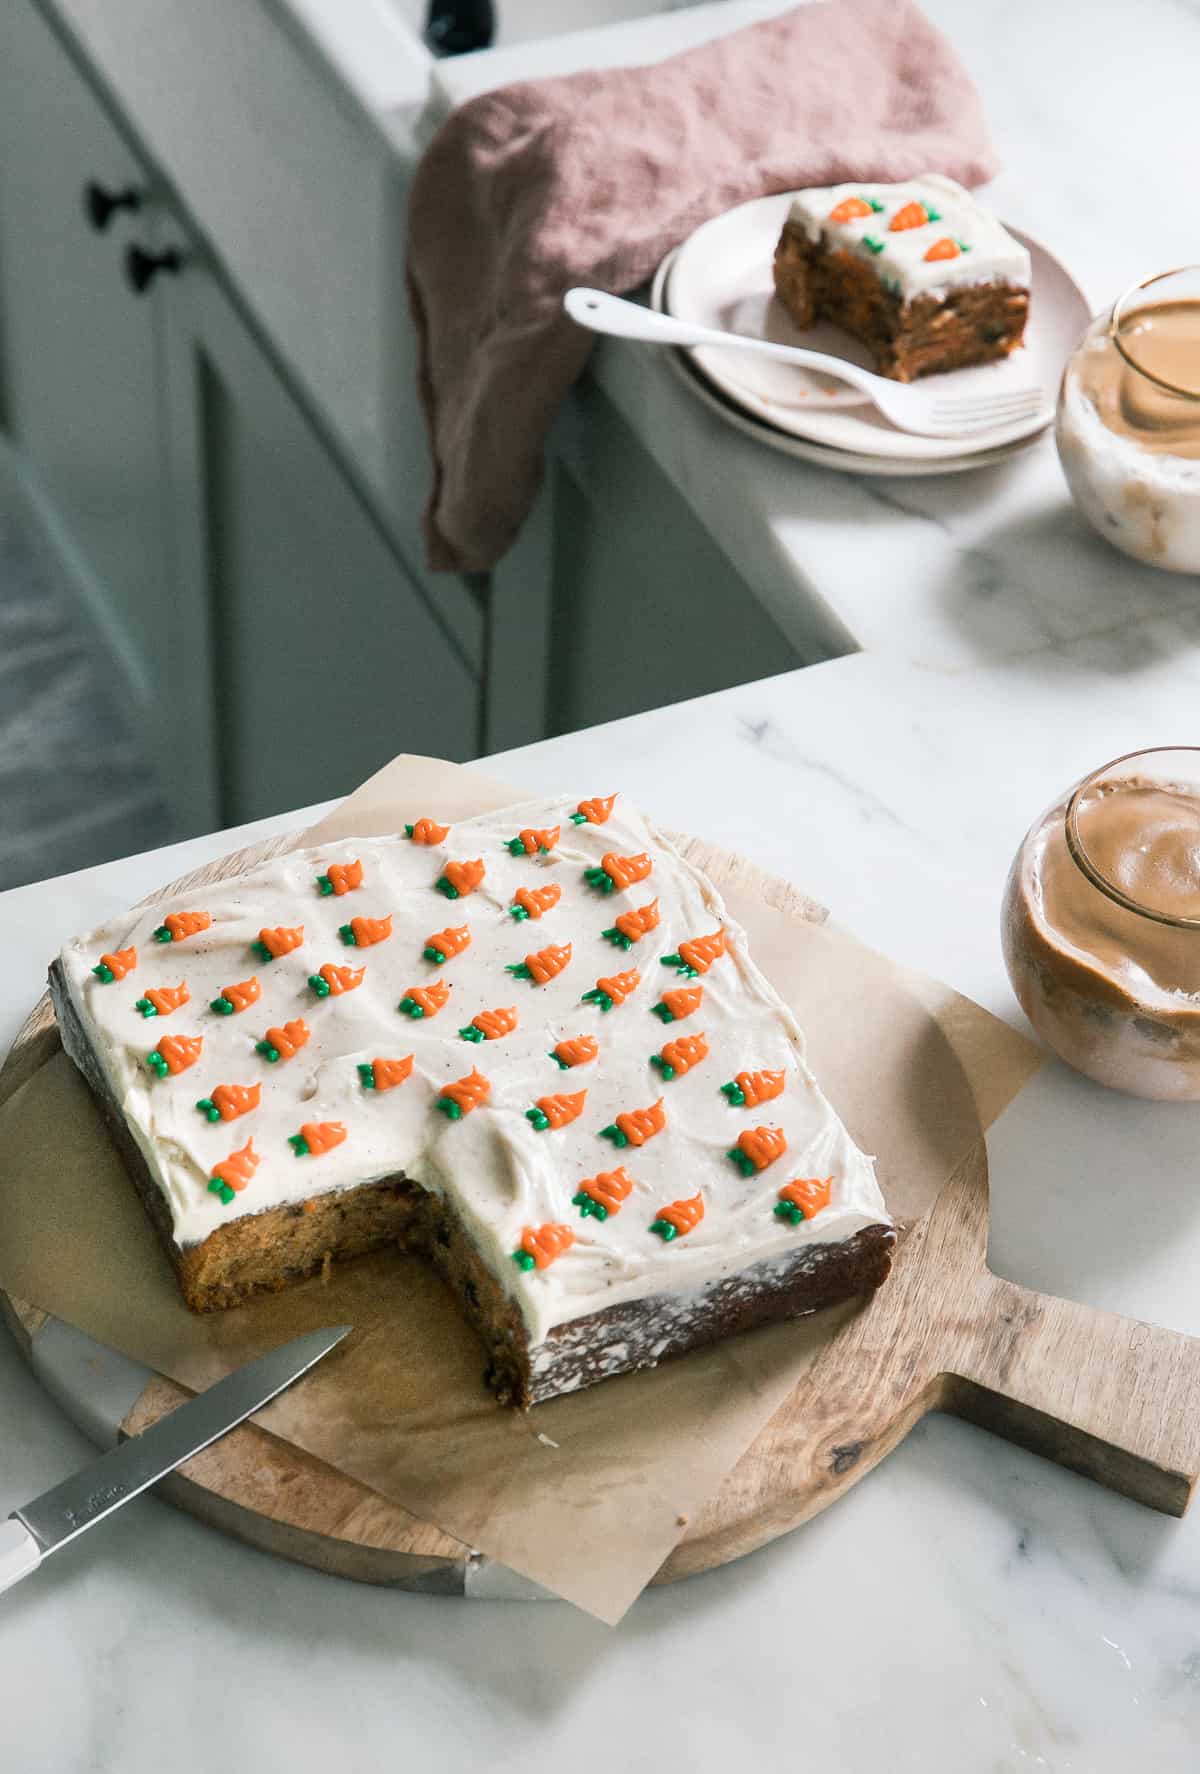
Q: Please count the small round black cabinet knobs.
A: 2